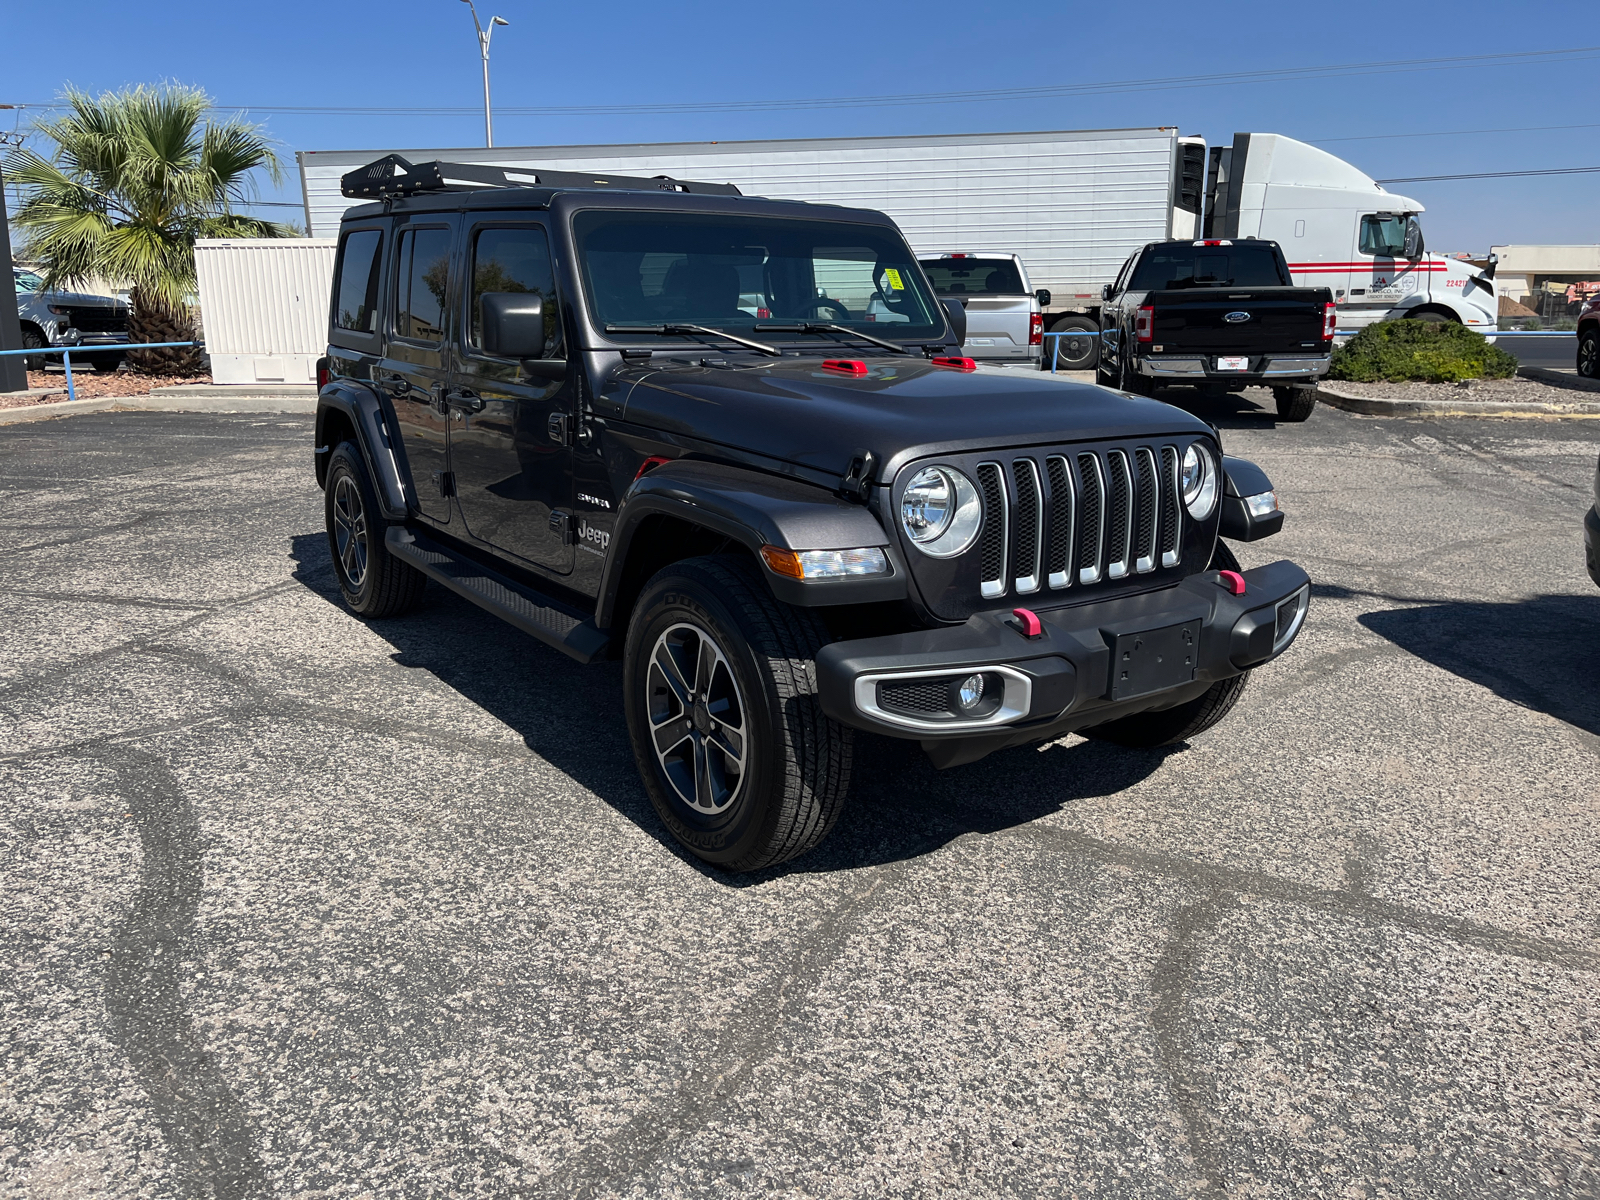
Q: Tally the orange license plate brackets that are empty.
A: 0